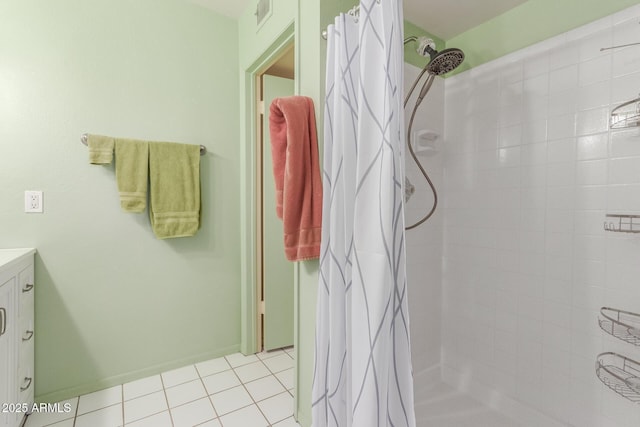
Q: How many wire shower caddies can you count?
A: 4